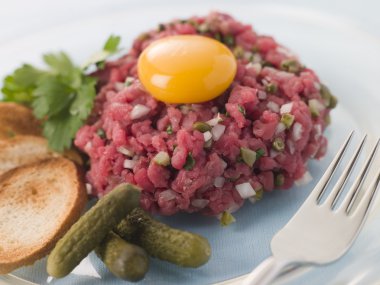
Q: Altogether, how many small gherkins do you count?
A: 3